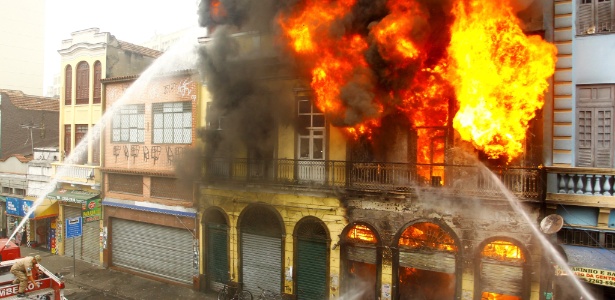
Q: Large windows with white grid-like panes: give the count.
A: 2